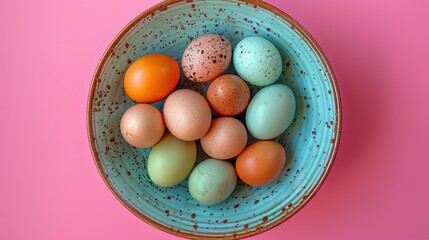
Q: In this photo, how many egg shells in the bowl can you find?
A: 11